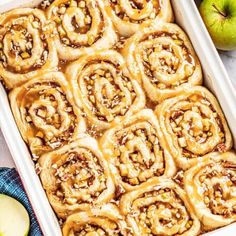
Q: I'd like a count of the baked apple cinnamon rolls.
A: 12